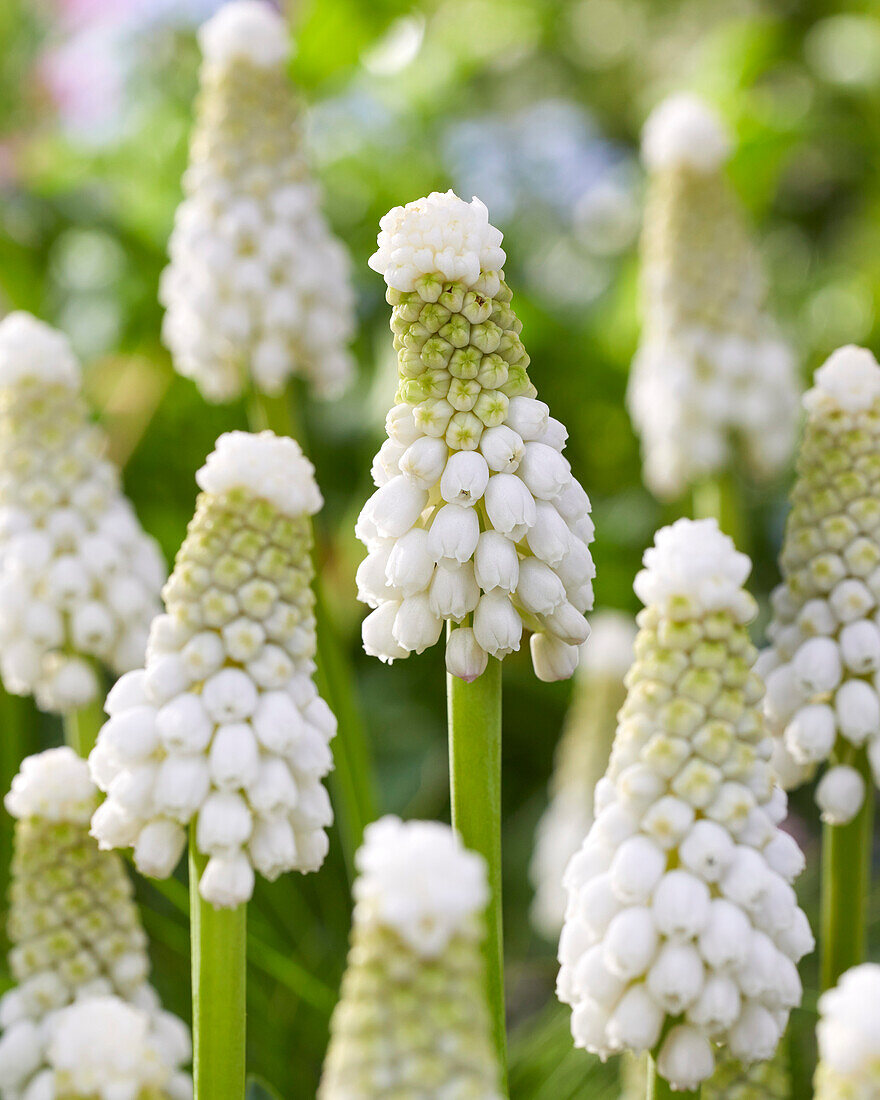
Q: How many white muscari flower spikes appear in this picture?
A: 12